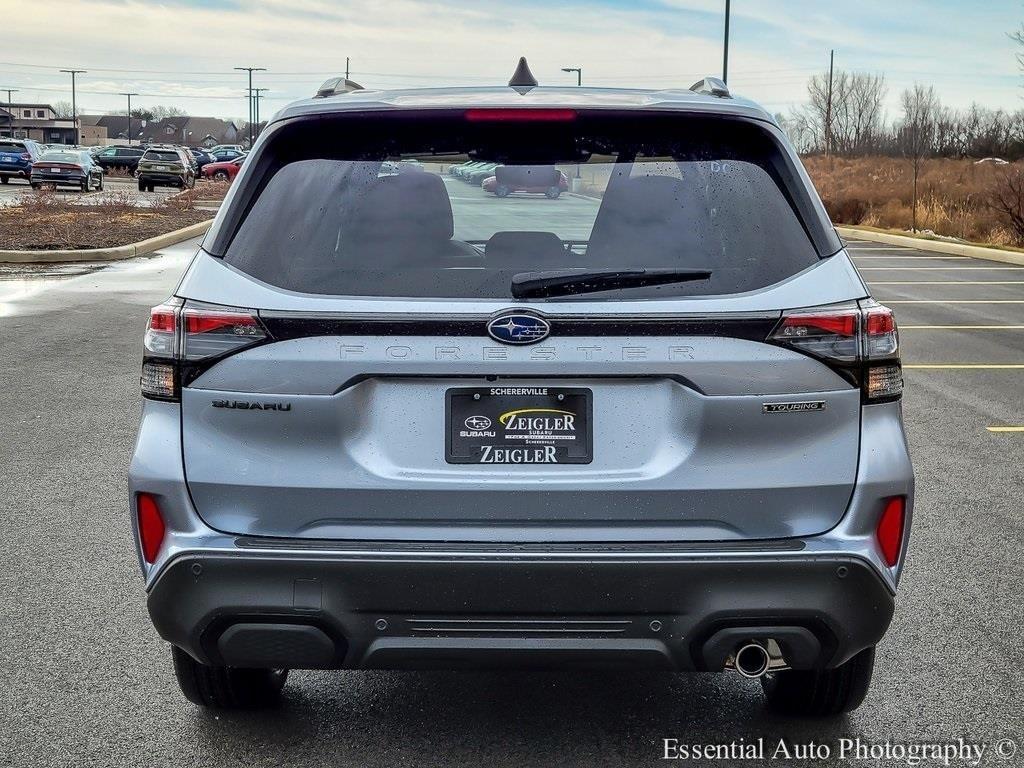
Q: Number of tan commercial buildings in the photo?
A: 1